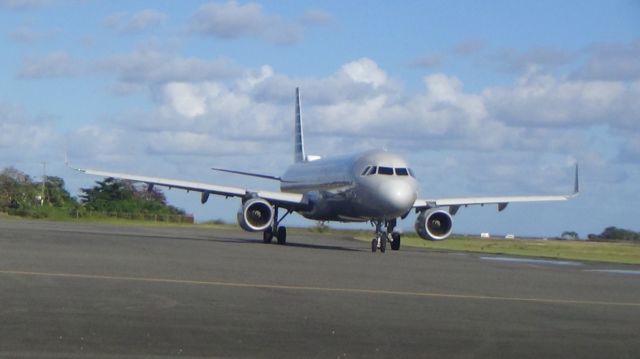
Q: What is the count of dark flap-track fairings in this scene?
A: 4